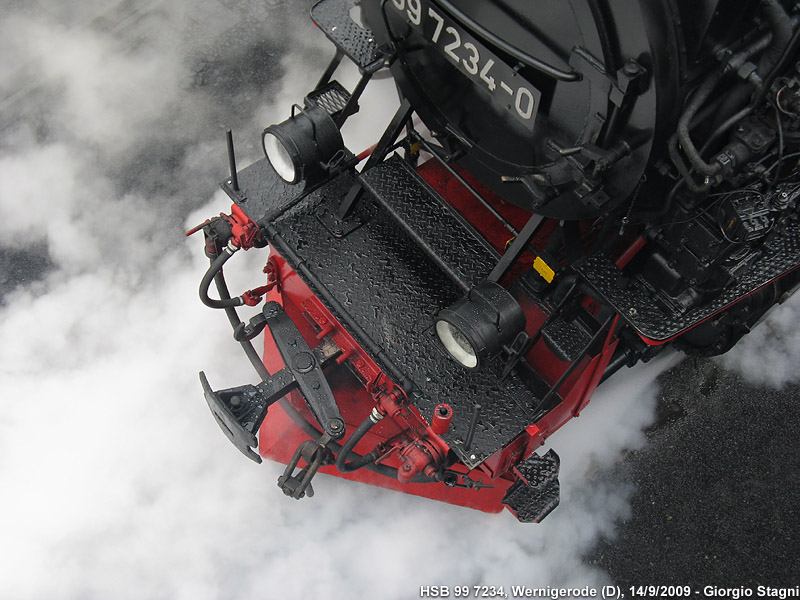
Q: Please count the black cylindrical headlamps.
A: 2